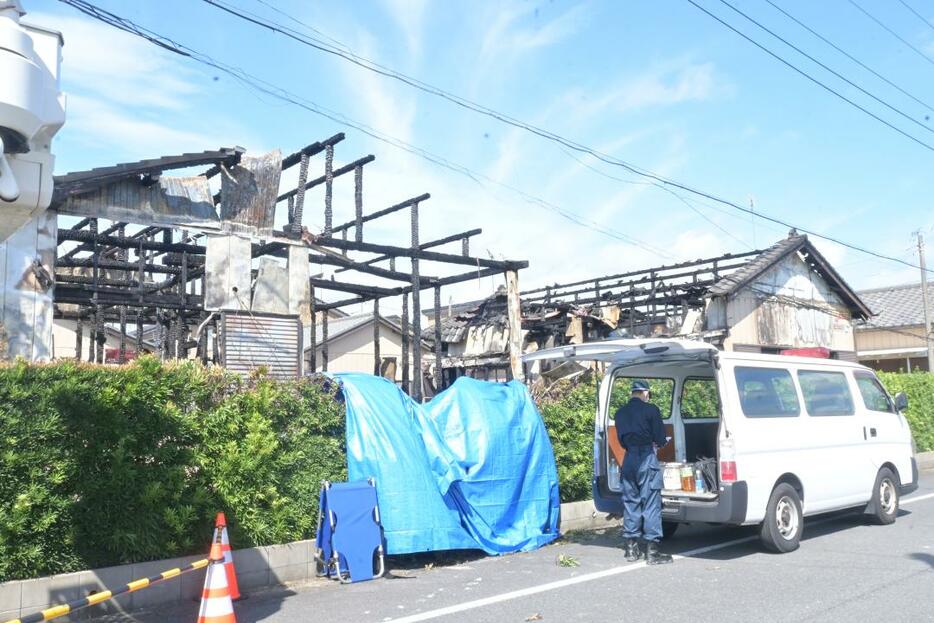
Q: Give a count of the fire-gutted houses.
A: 2